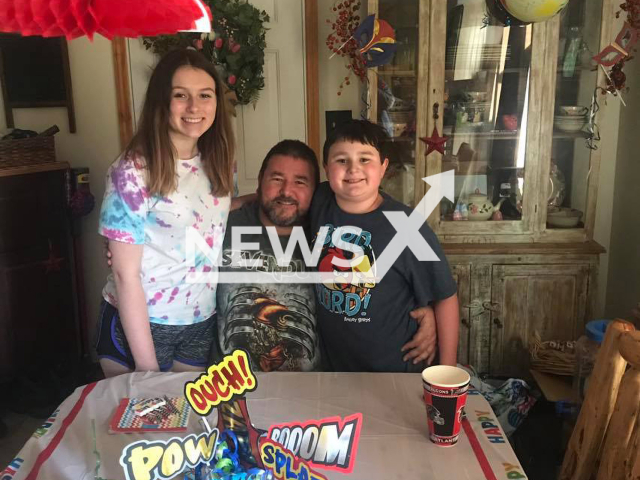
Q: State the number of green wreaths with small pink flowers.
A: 1